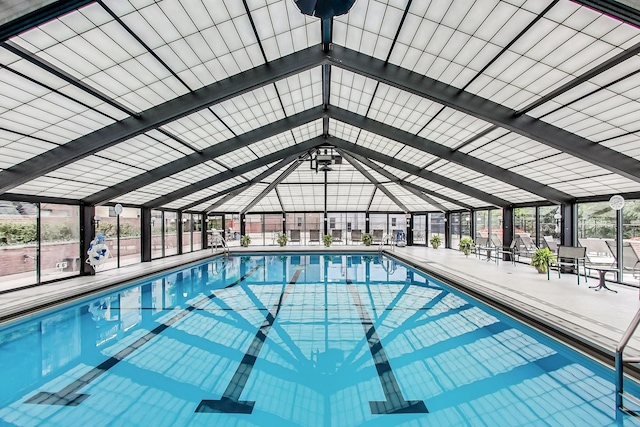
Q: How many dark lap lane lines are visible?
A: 3